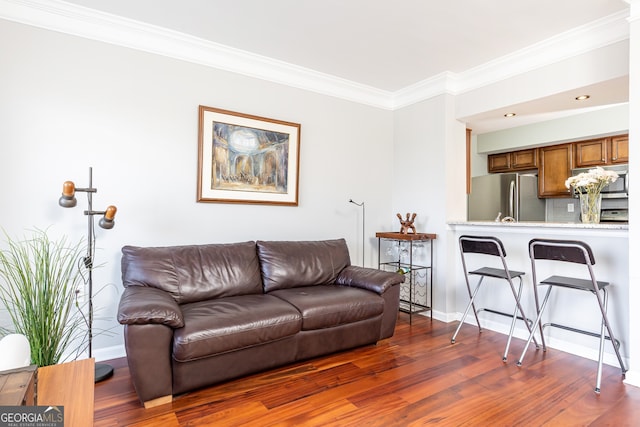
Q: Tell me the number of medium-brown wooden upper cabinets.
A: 5